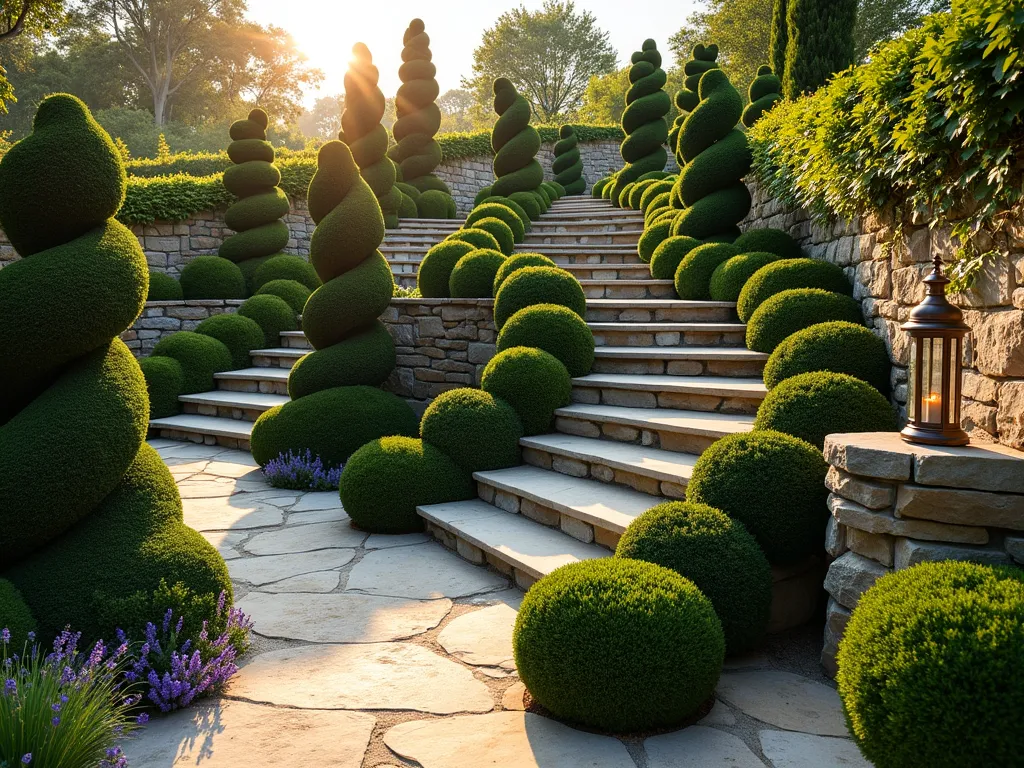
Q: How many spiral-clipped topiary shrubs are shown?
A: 11